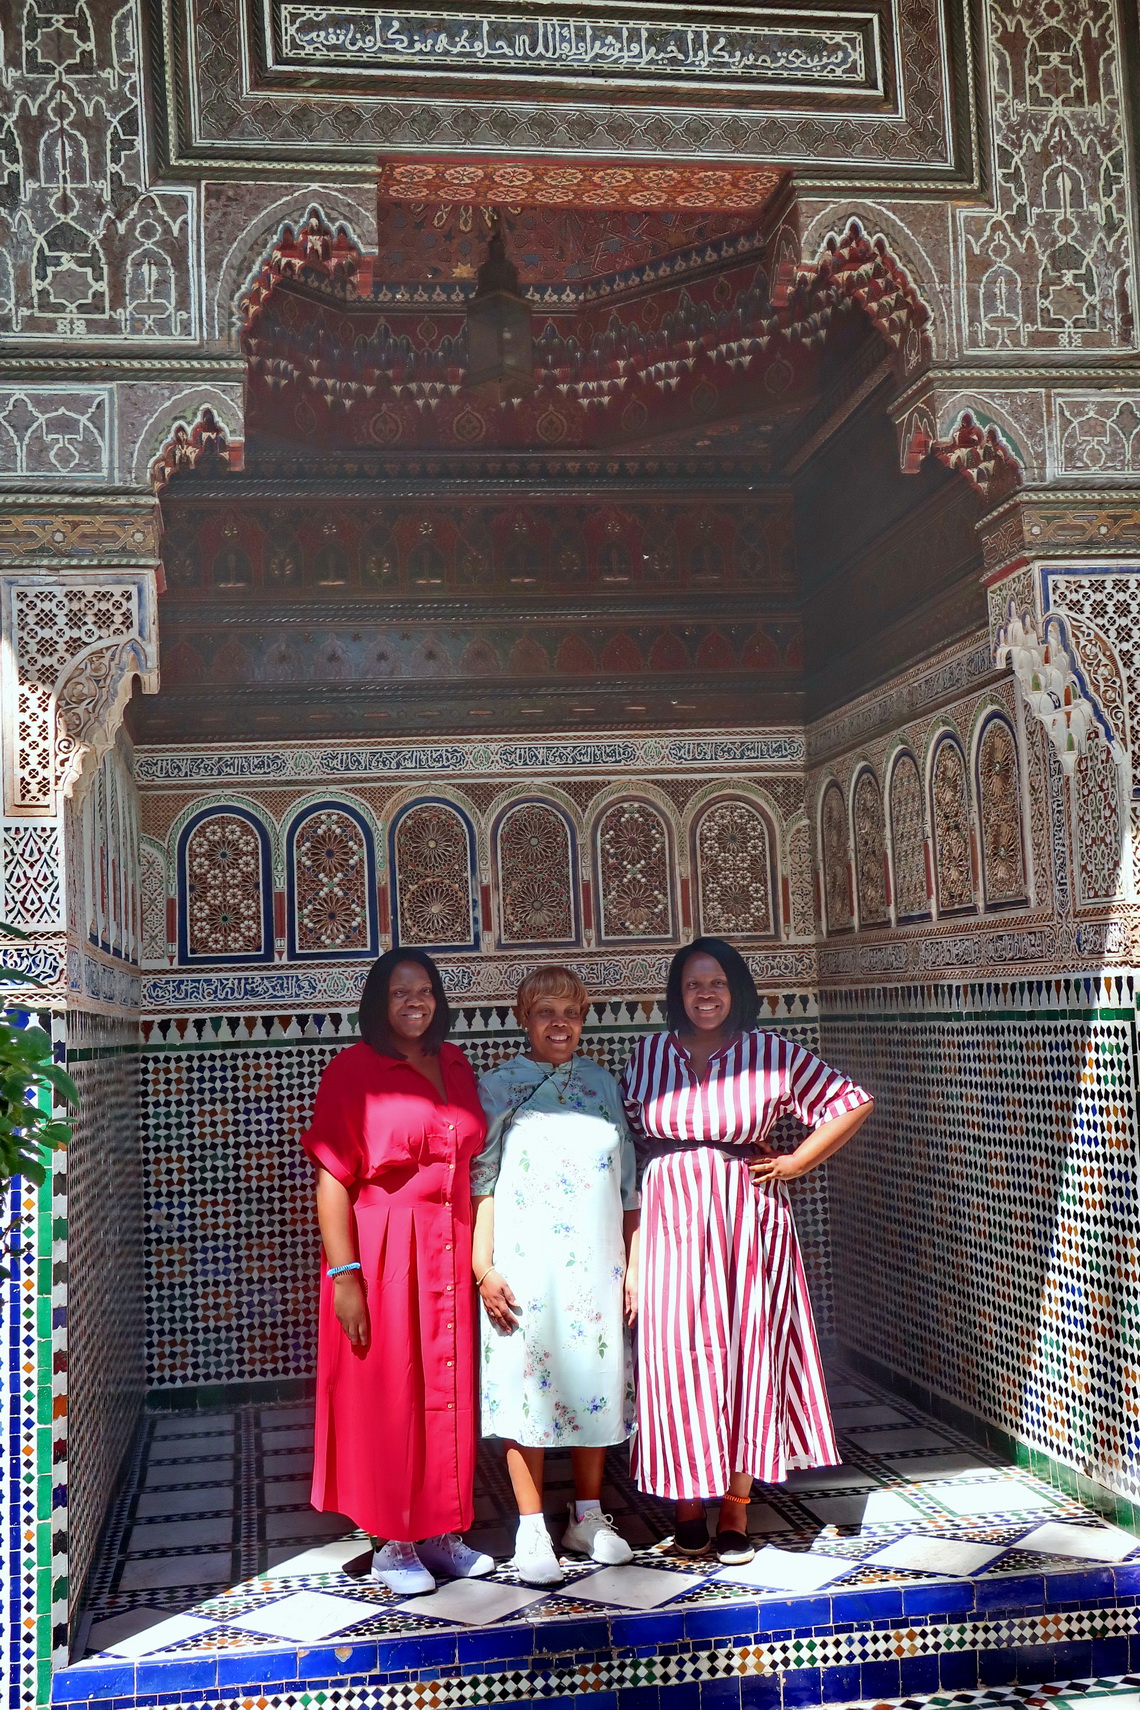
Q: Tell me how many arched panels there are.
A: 11